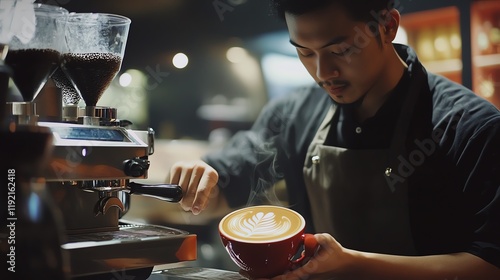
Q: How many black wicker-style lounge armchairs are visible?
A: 0